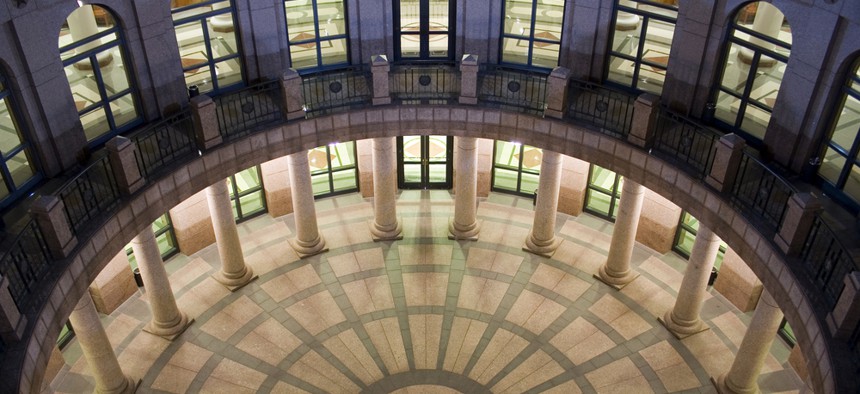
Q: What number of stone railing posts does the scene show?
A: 12